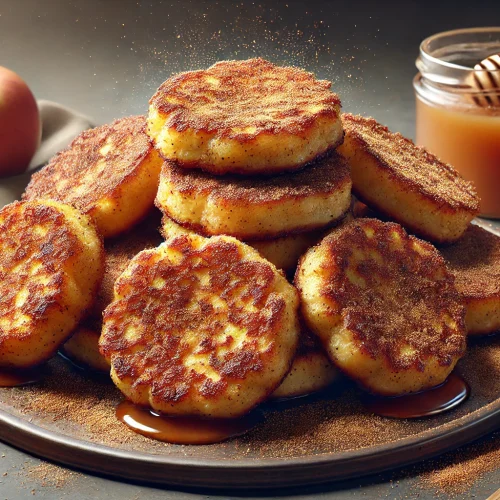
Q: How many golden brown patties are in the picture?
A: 11